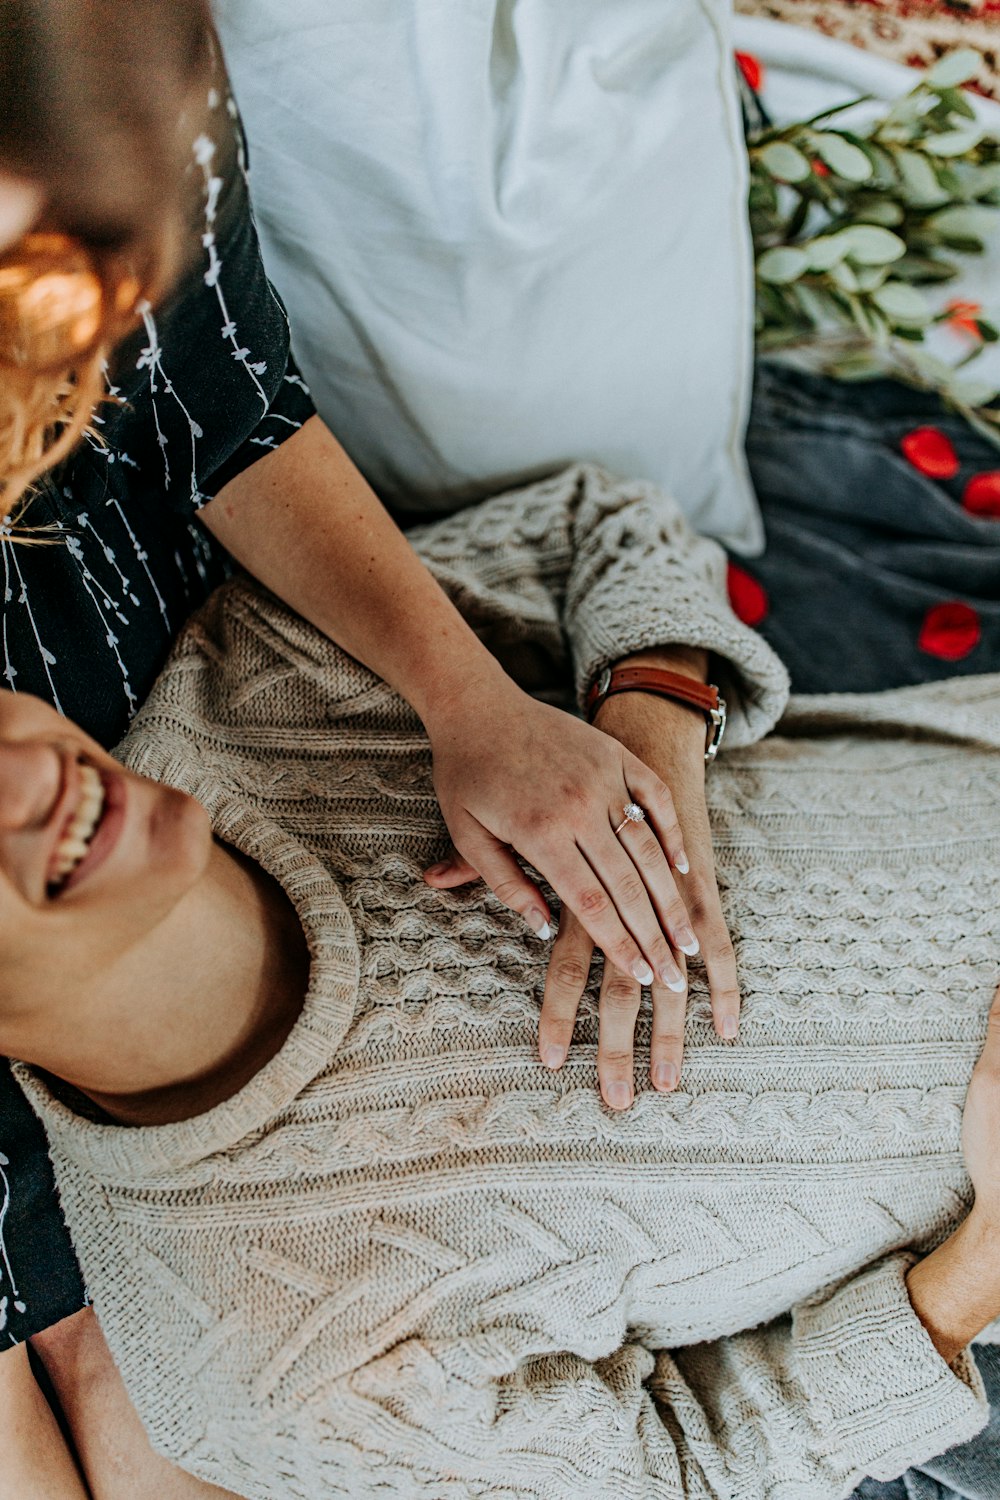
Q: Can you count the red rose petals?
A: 7